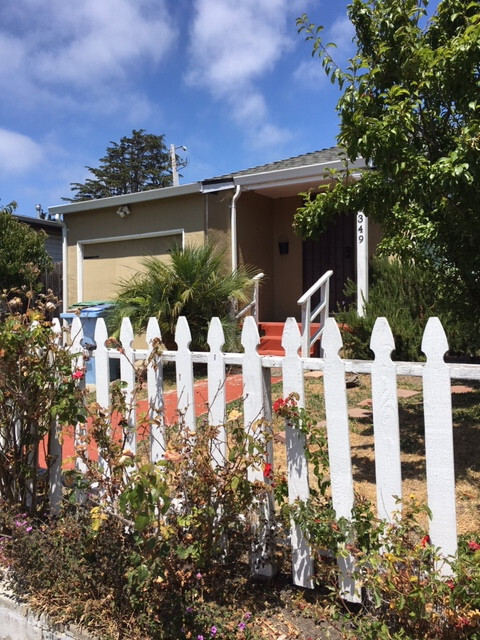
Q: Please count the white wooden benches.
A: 0